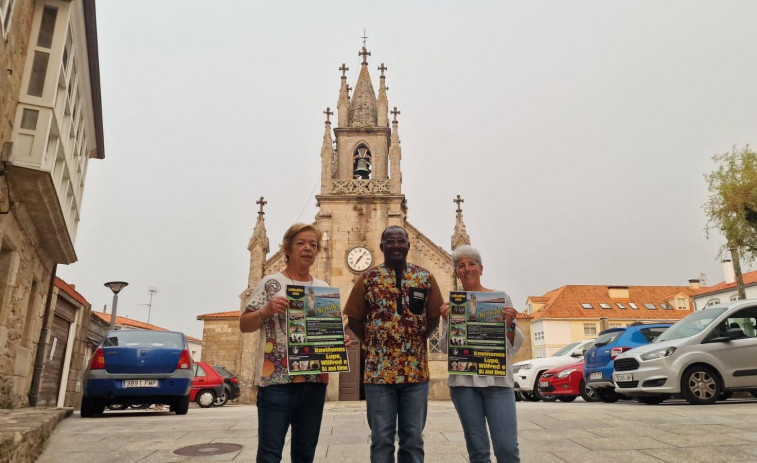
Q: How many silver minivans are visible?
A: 1